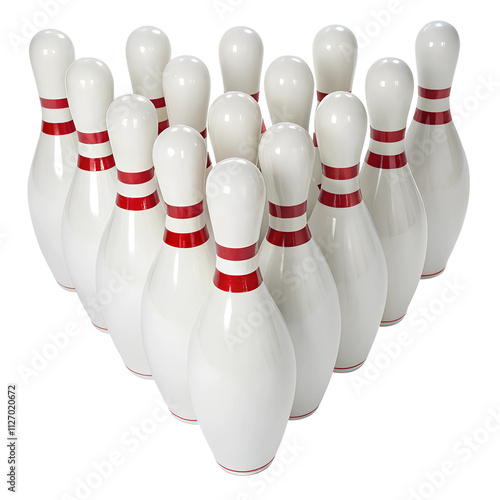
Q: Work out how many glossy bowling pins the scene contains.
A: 15